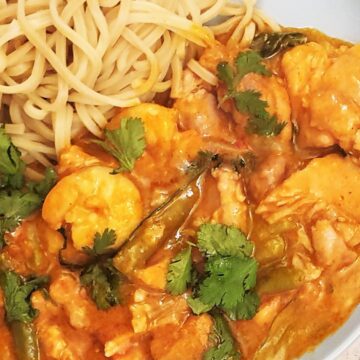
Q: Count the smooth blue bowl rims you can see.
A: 1